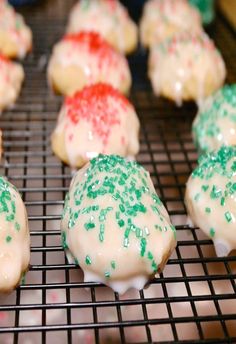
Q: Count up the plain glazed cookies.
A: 0